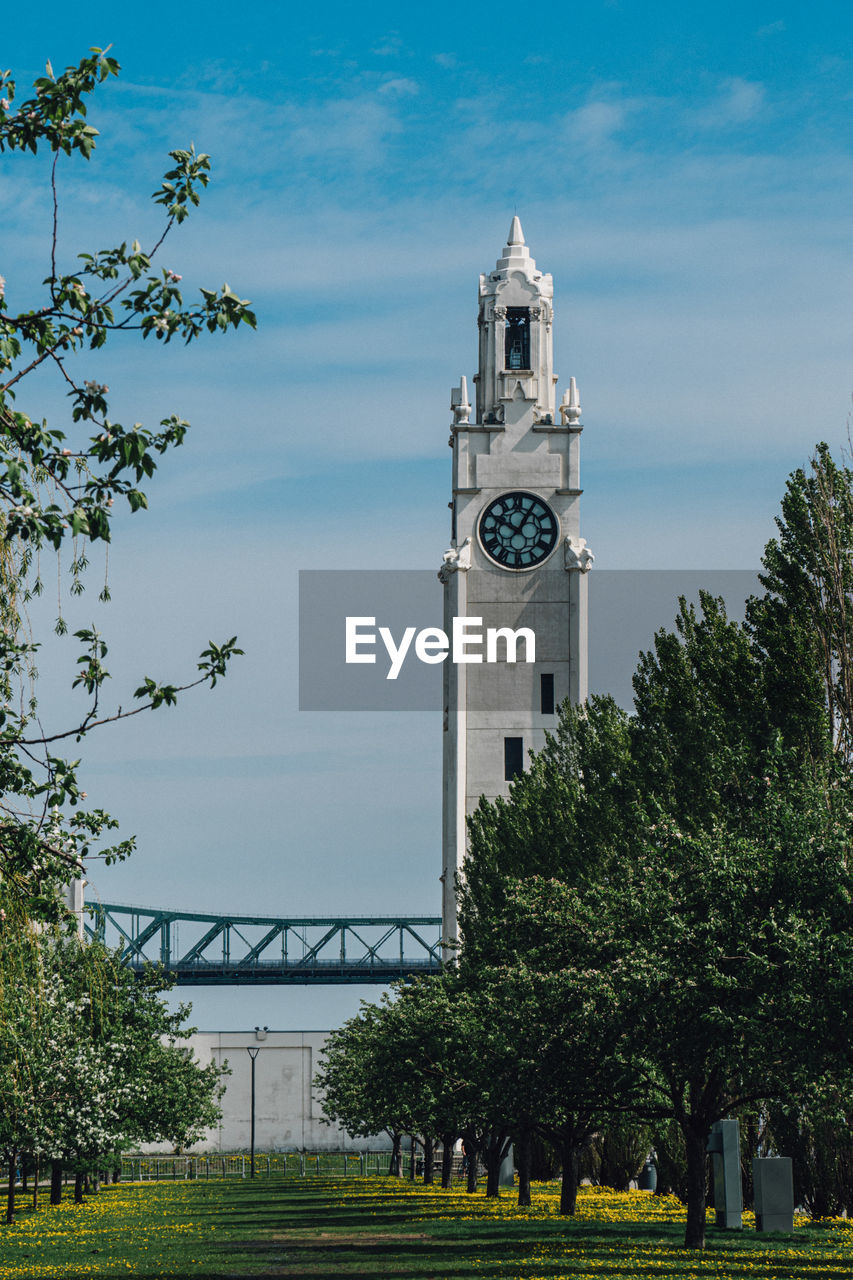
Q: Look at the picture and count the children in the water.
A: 0